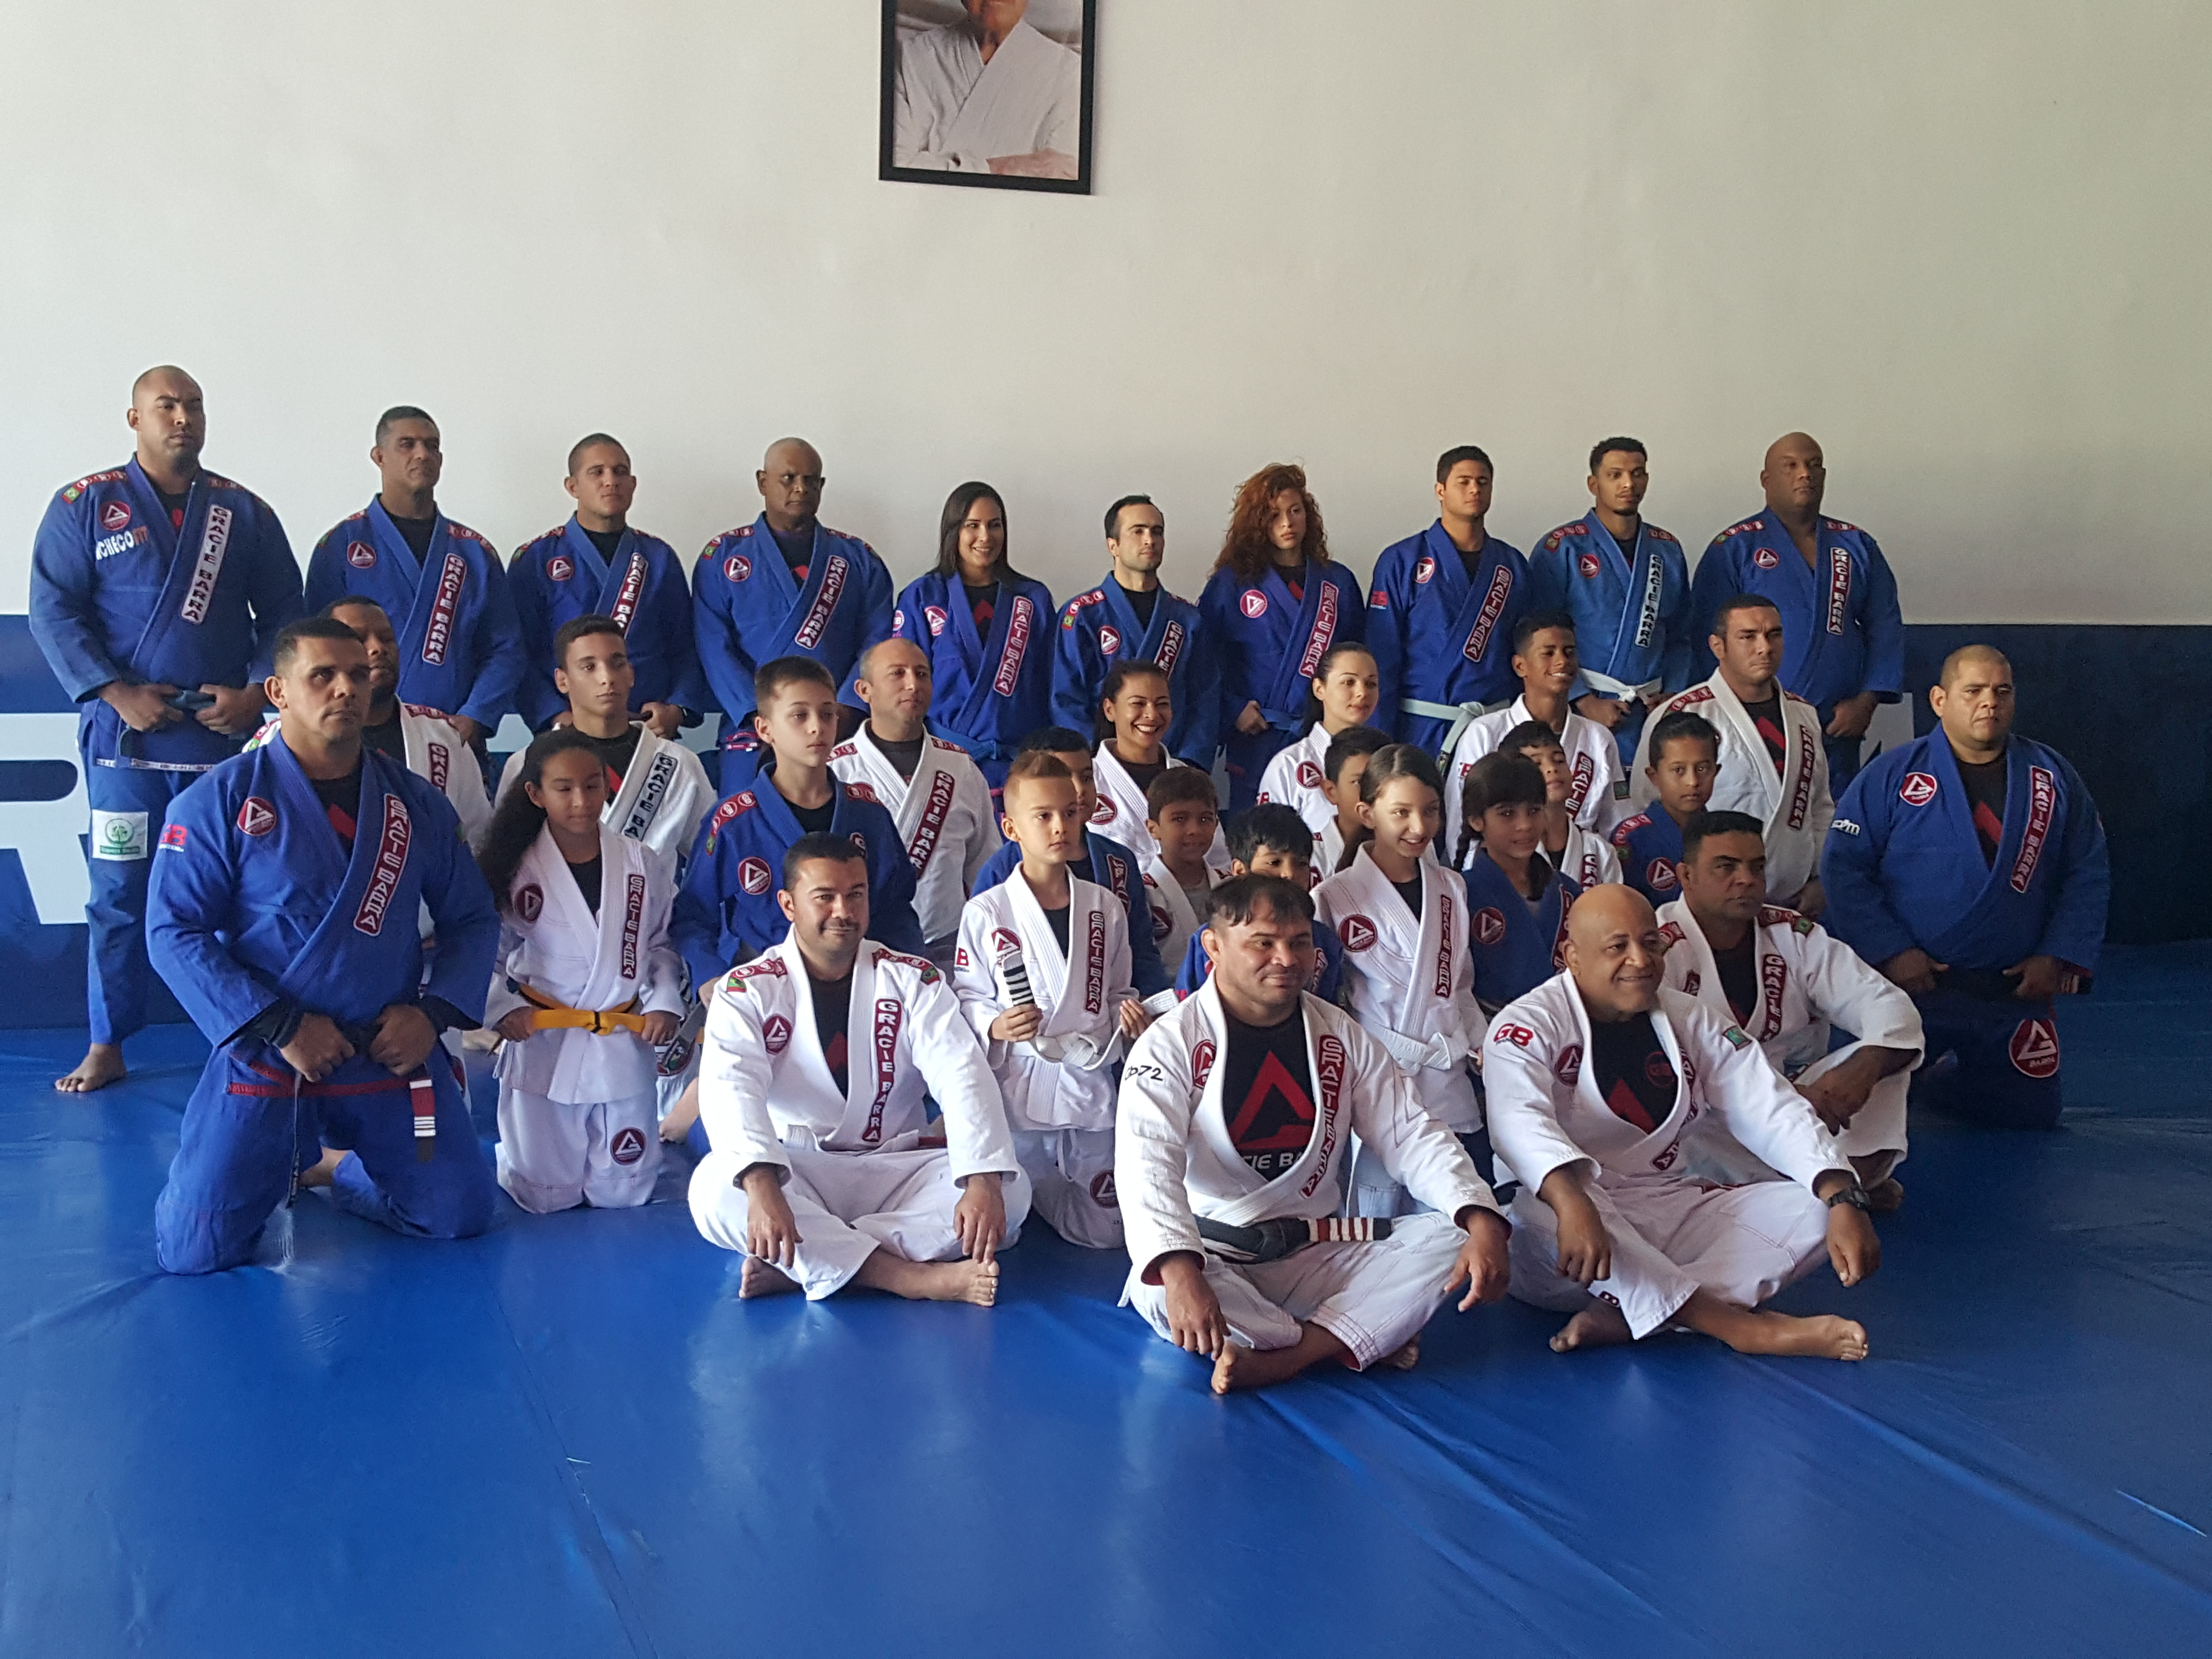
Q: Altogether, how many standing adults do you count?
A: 10